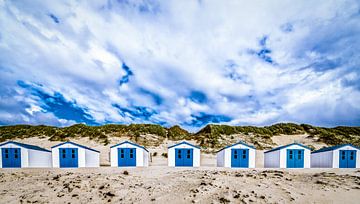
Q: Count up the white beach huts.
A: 7